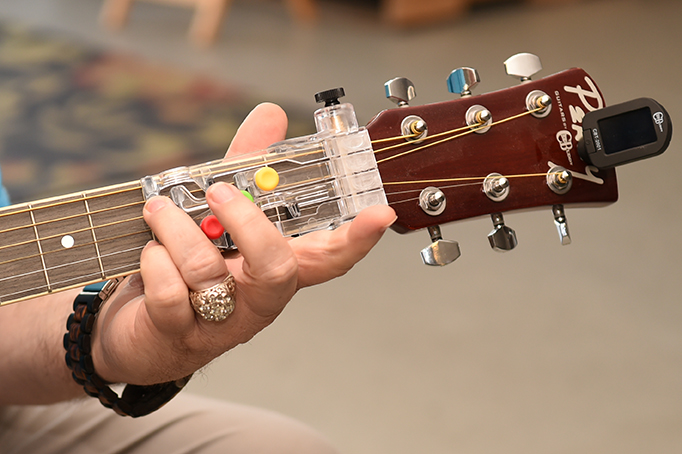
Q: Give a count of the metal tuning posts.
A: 6